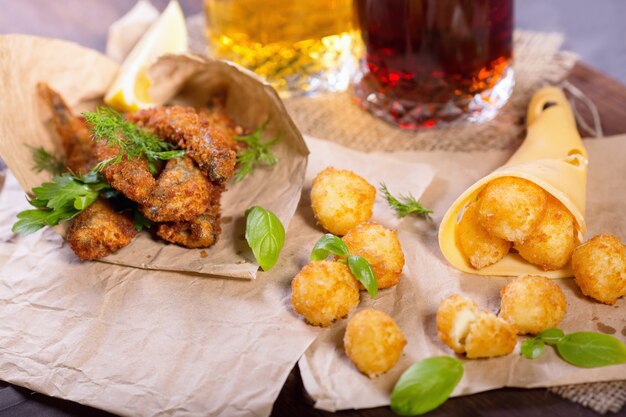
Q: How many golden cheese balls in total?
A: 10